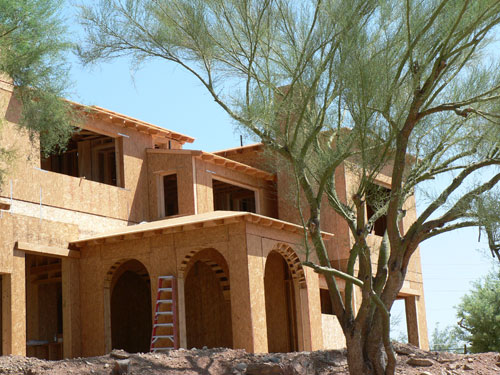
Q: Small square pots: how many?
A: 0